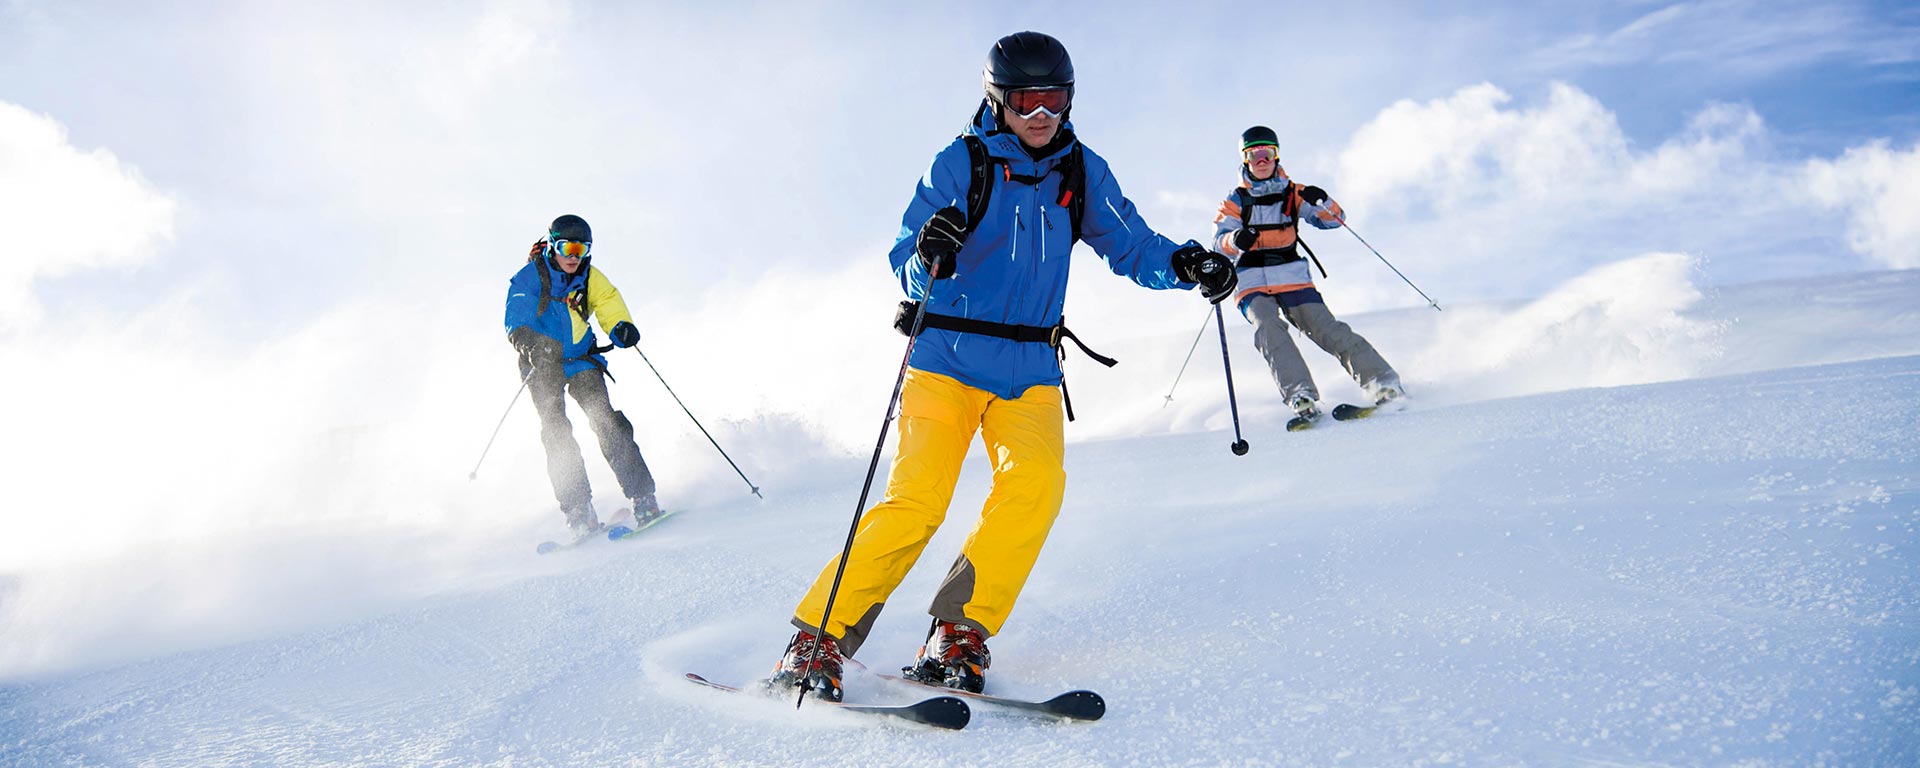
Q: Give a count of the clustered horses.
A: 0